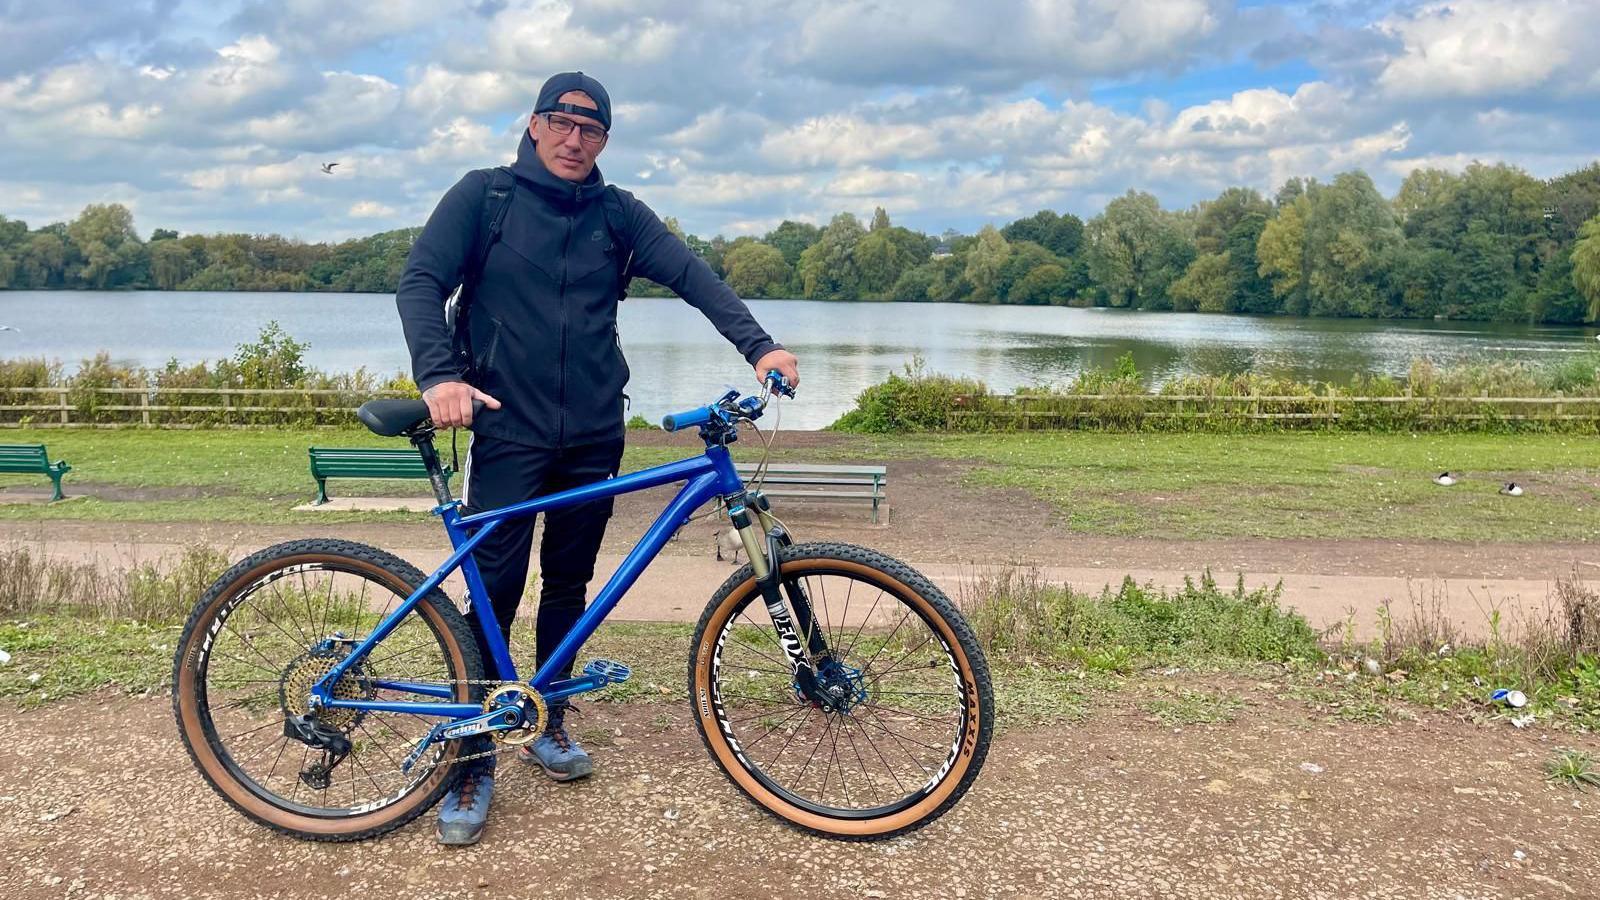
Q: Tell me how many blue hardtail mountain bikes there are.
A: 1